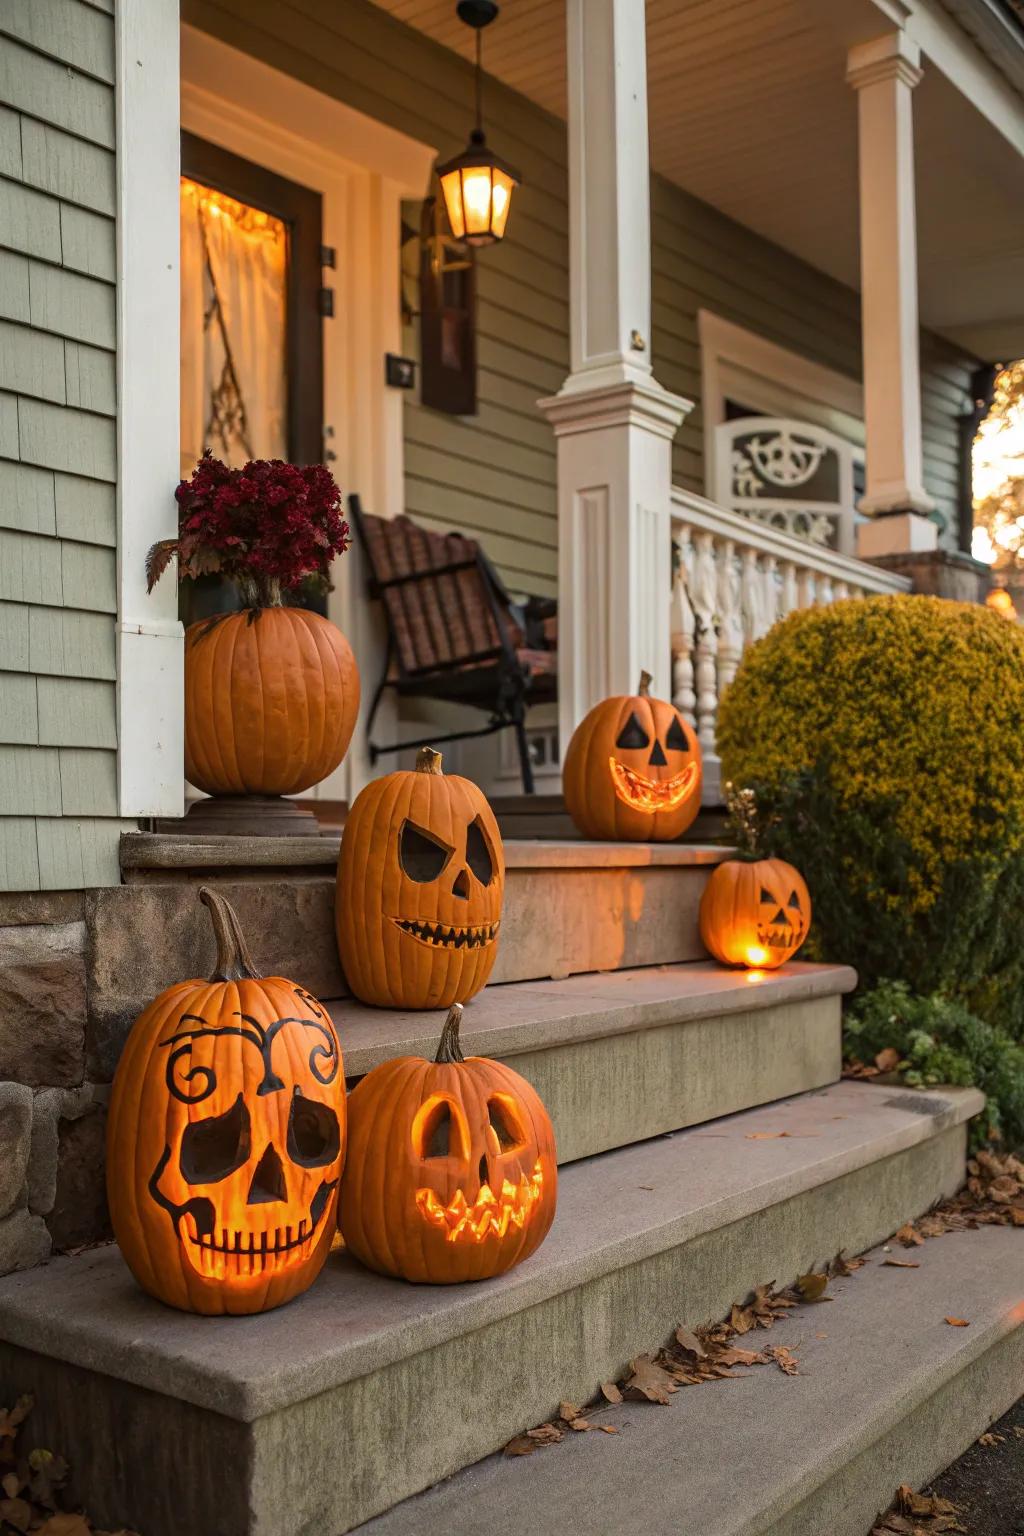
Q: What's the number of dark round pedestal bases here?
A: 1